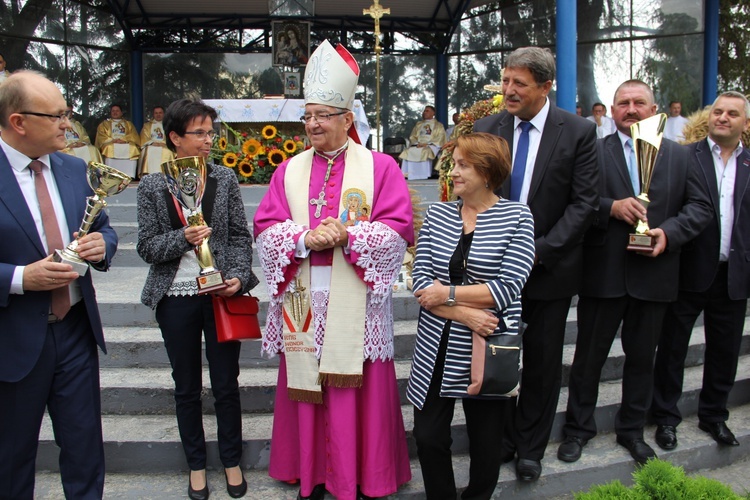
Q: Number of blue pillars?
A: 4